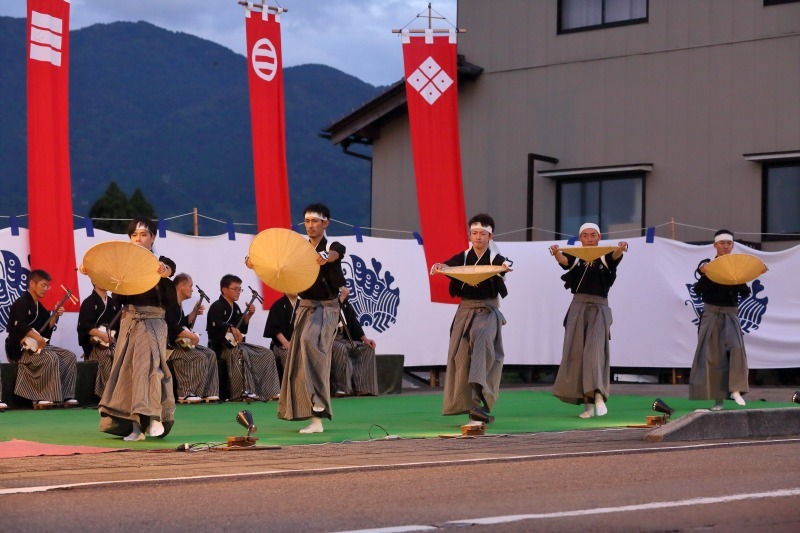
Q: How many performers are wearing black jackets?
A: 11